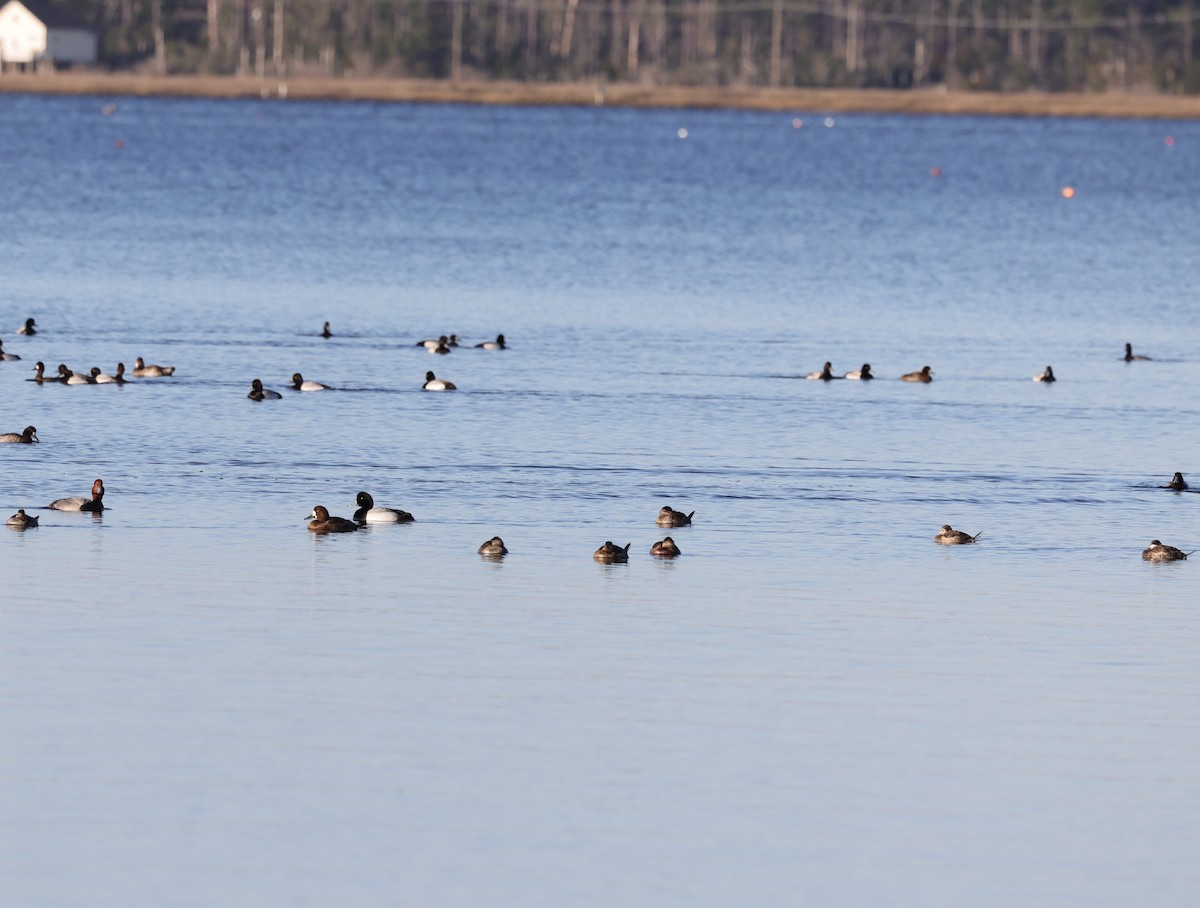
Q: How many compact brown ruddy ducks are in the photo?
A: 7